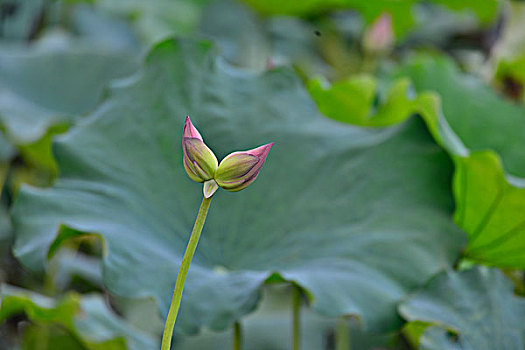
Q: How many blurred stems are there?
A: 3